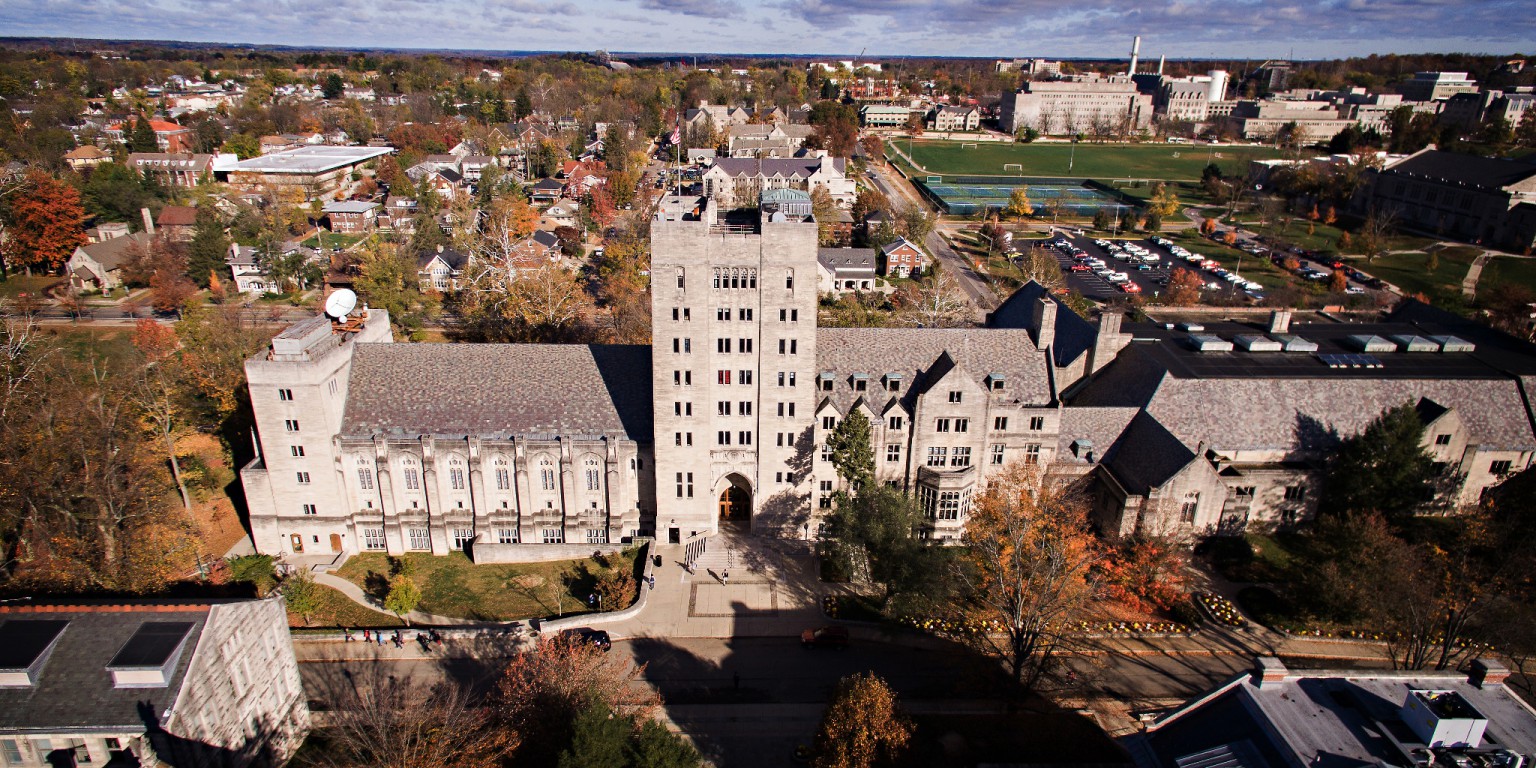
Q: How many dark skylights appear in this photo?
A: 2